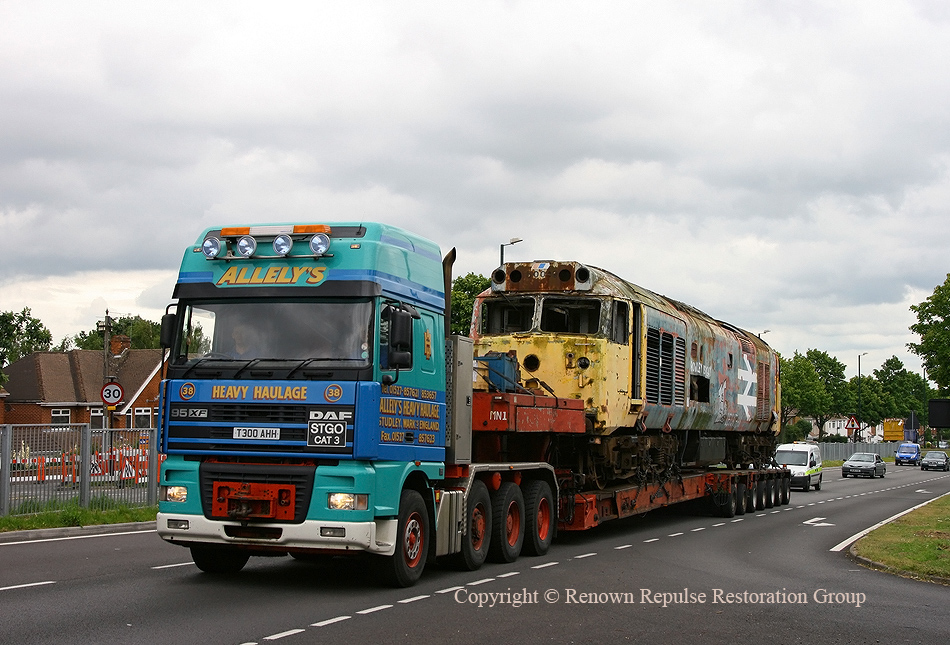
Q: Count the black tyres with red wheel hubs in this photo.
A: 4